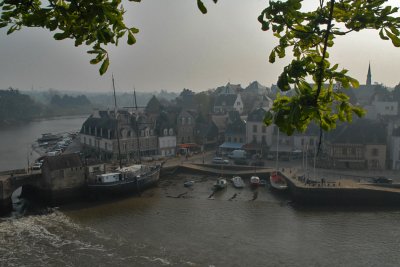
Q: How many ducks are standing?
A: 0